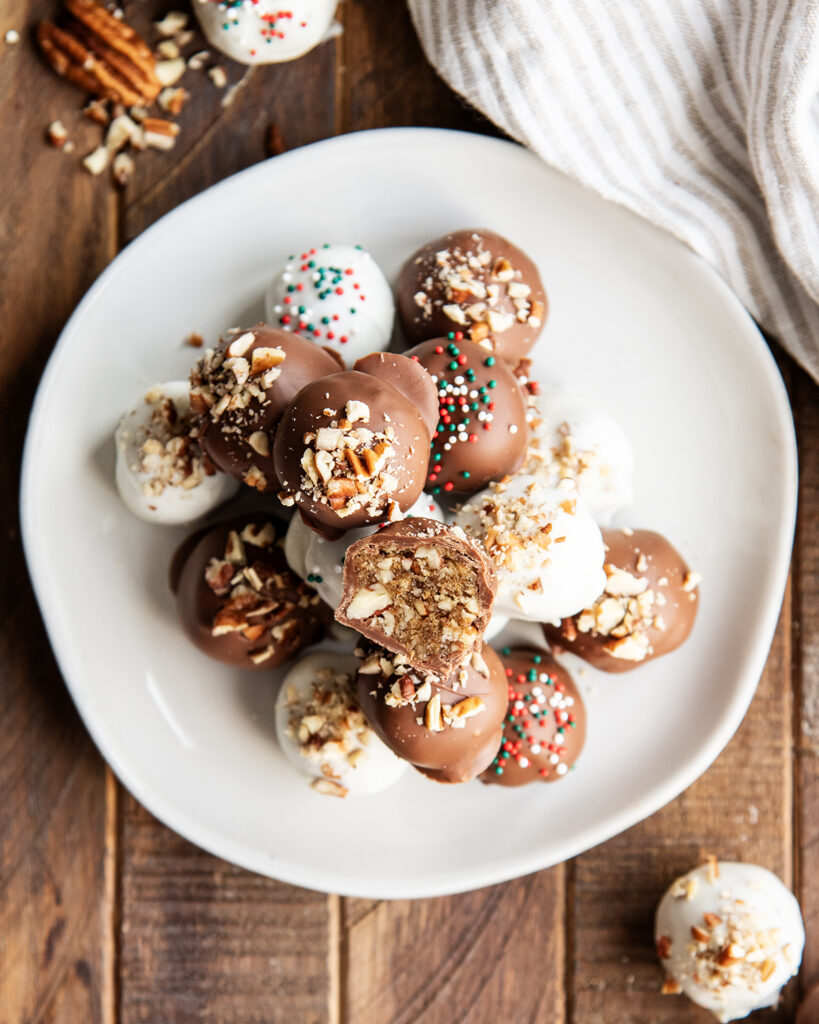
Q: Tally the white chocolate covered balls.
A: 8